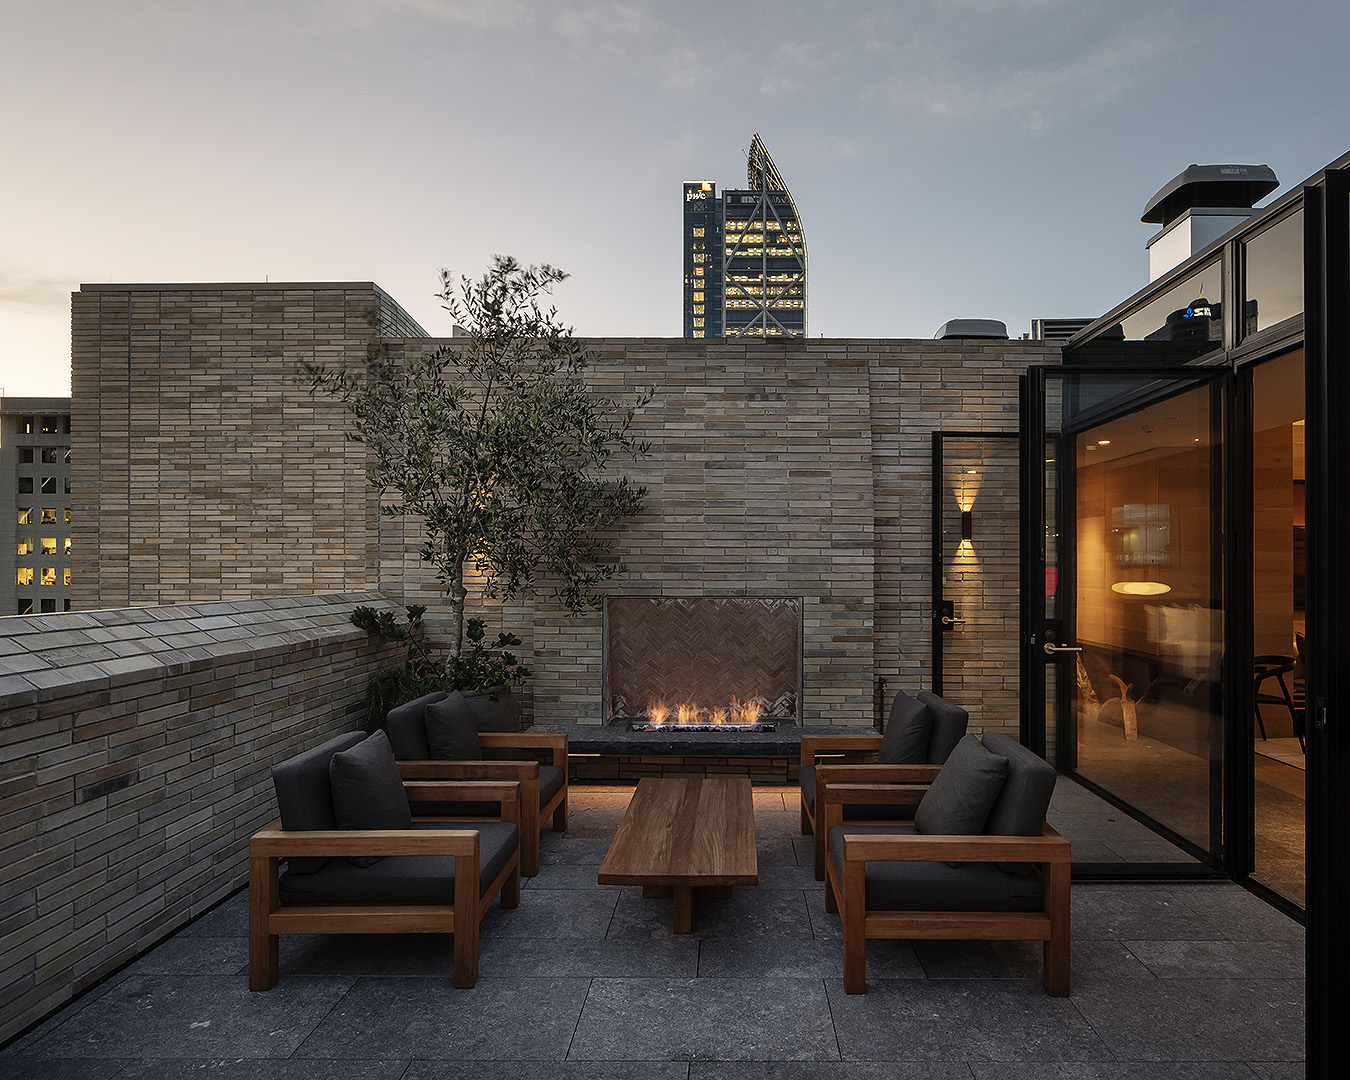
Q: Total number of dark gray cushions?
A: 12